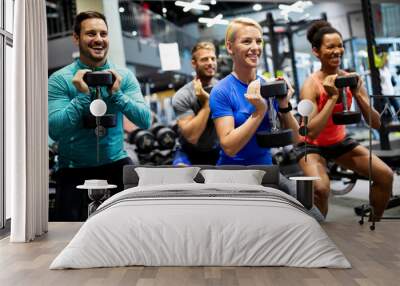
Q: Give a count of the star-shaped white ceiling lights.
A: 3